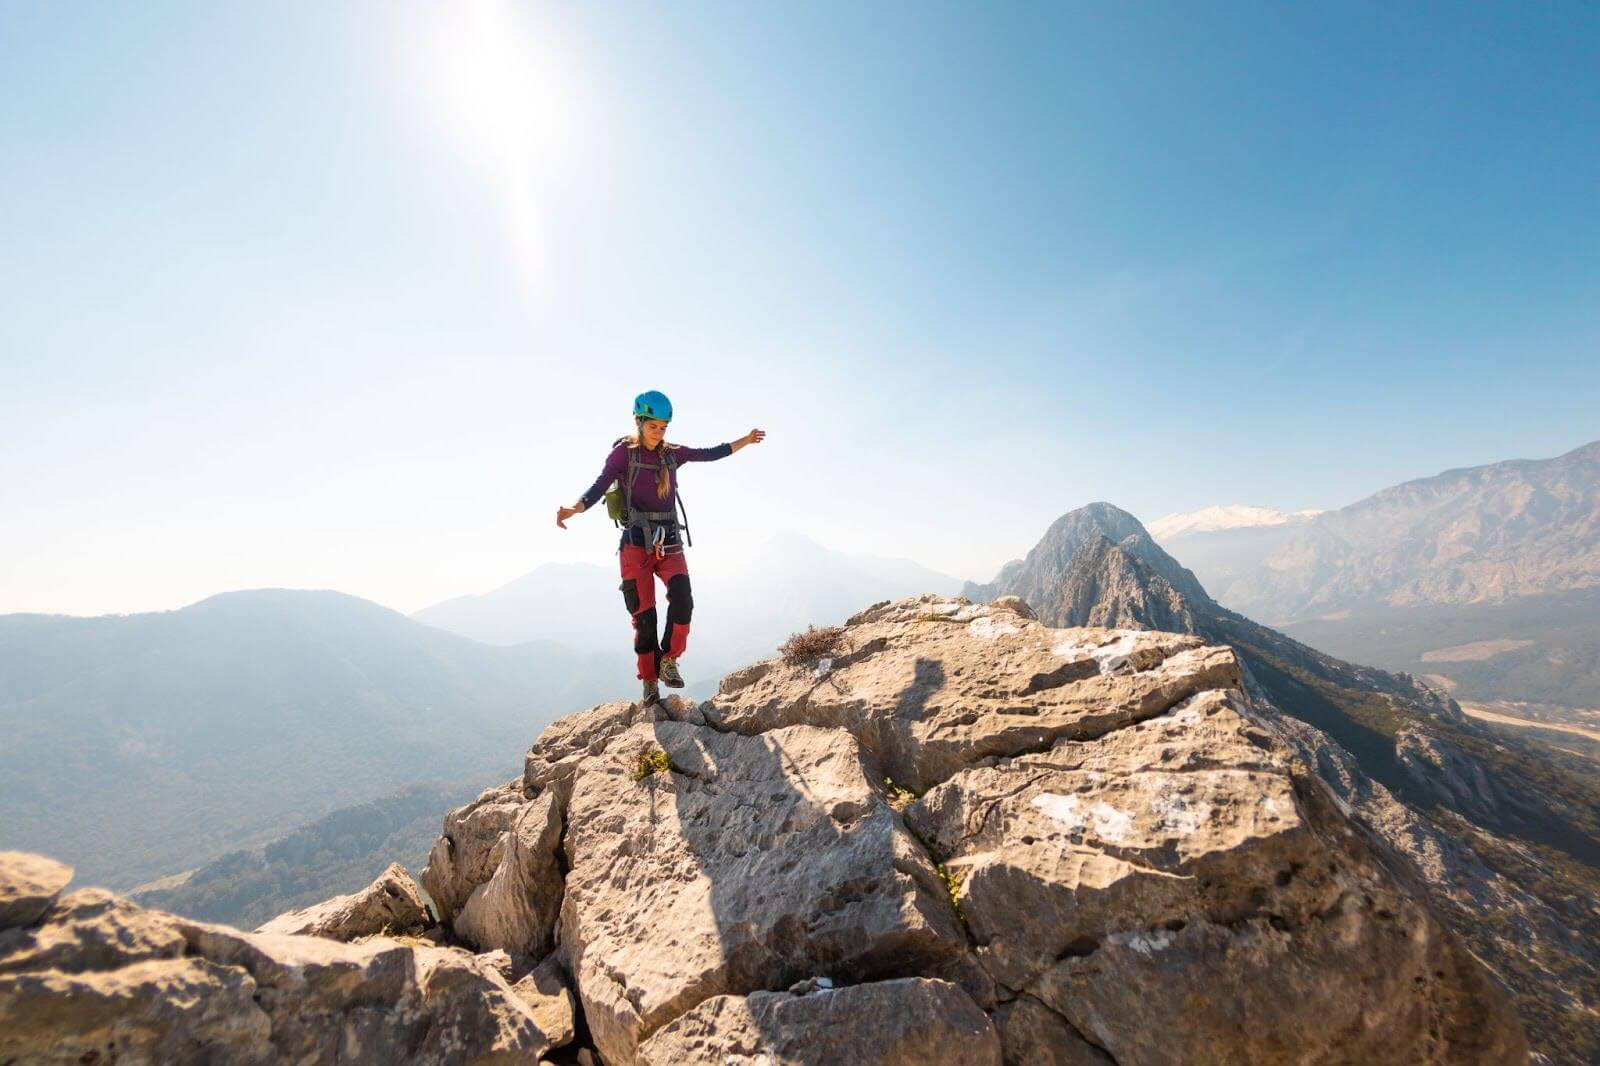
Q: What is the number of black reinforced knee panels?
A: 2